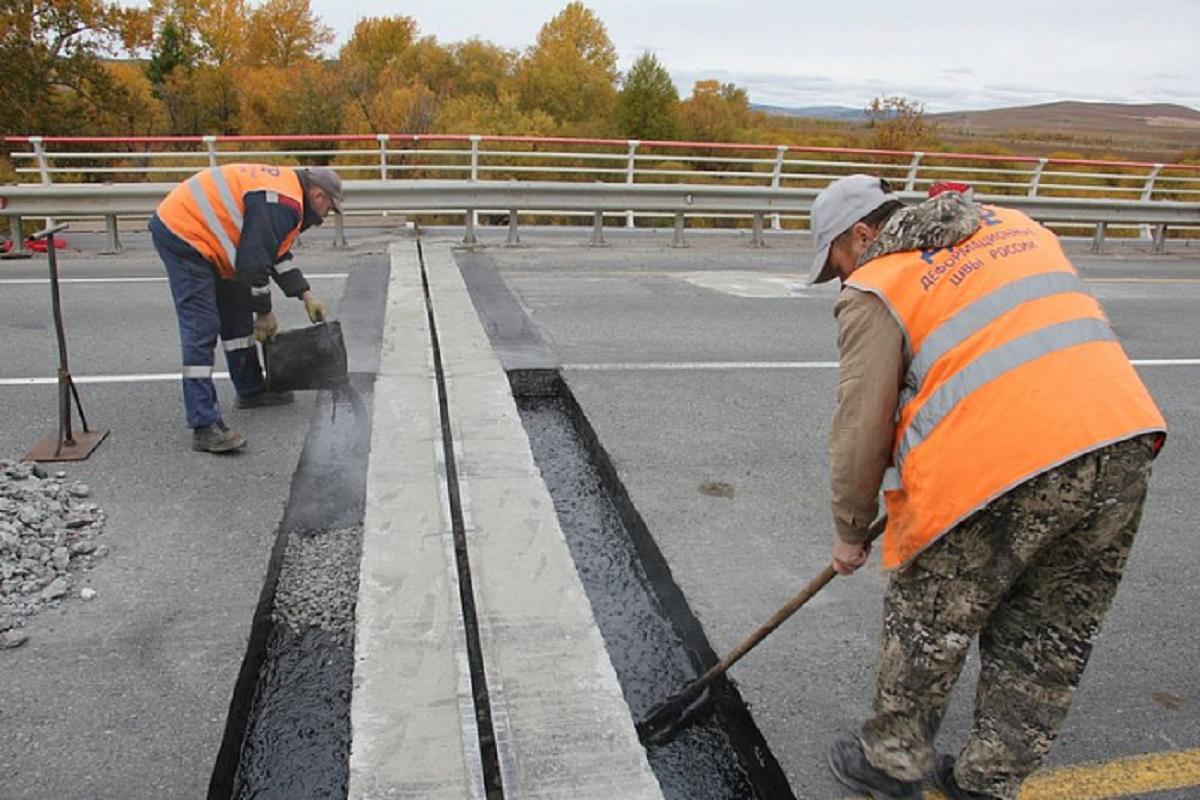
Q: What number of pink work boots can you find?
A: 0